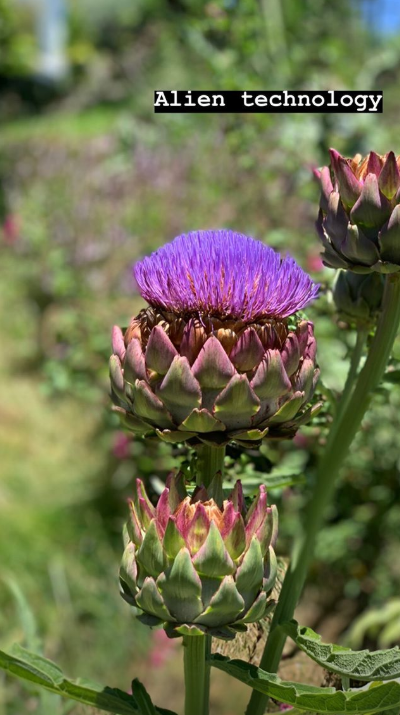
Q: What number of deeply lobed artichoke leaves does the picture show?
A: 3